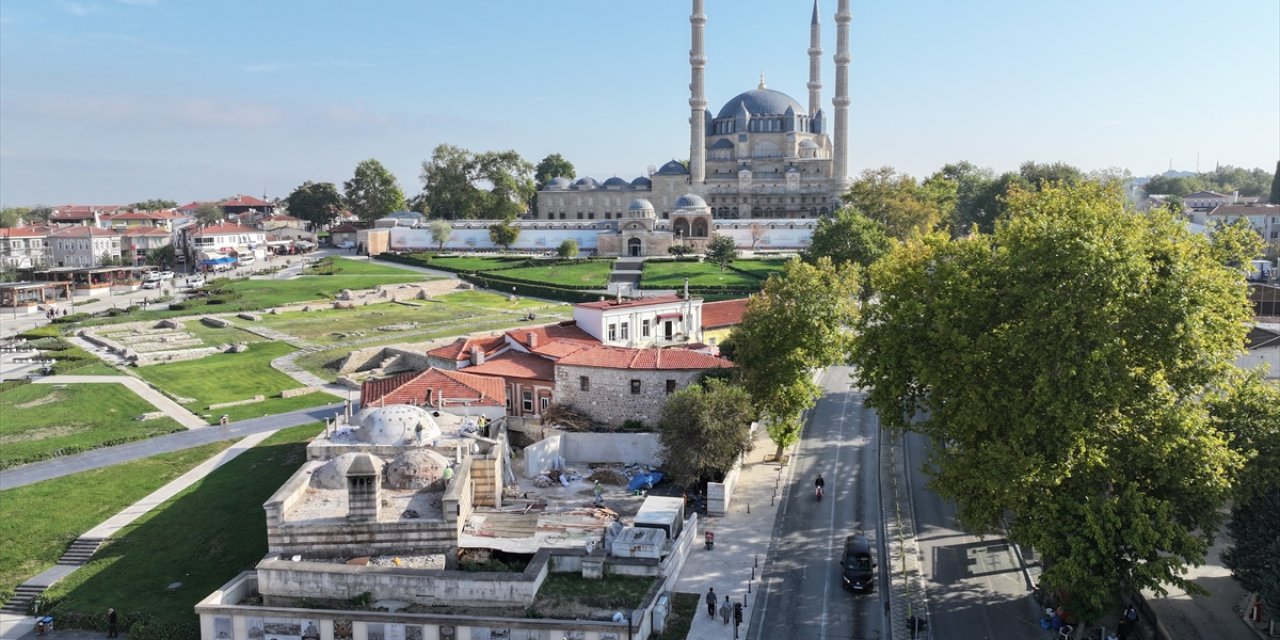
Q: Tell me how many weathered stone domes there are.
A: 3